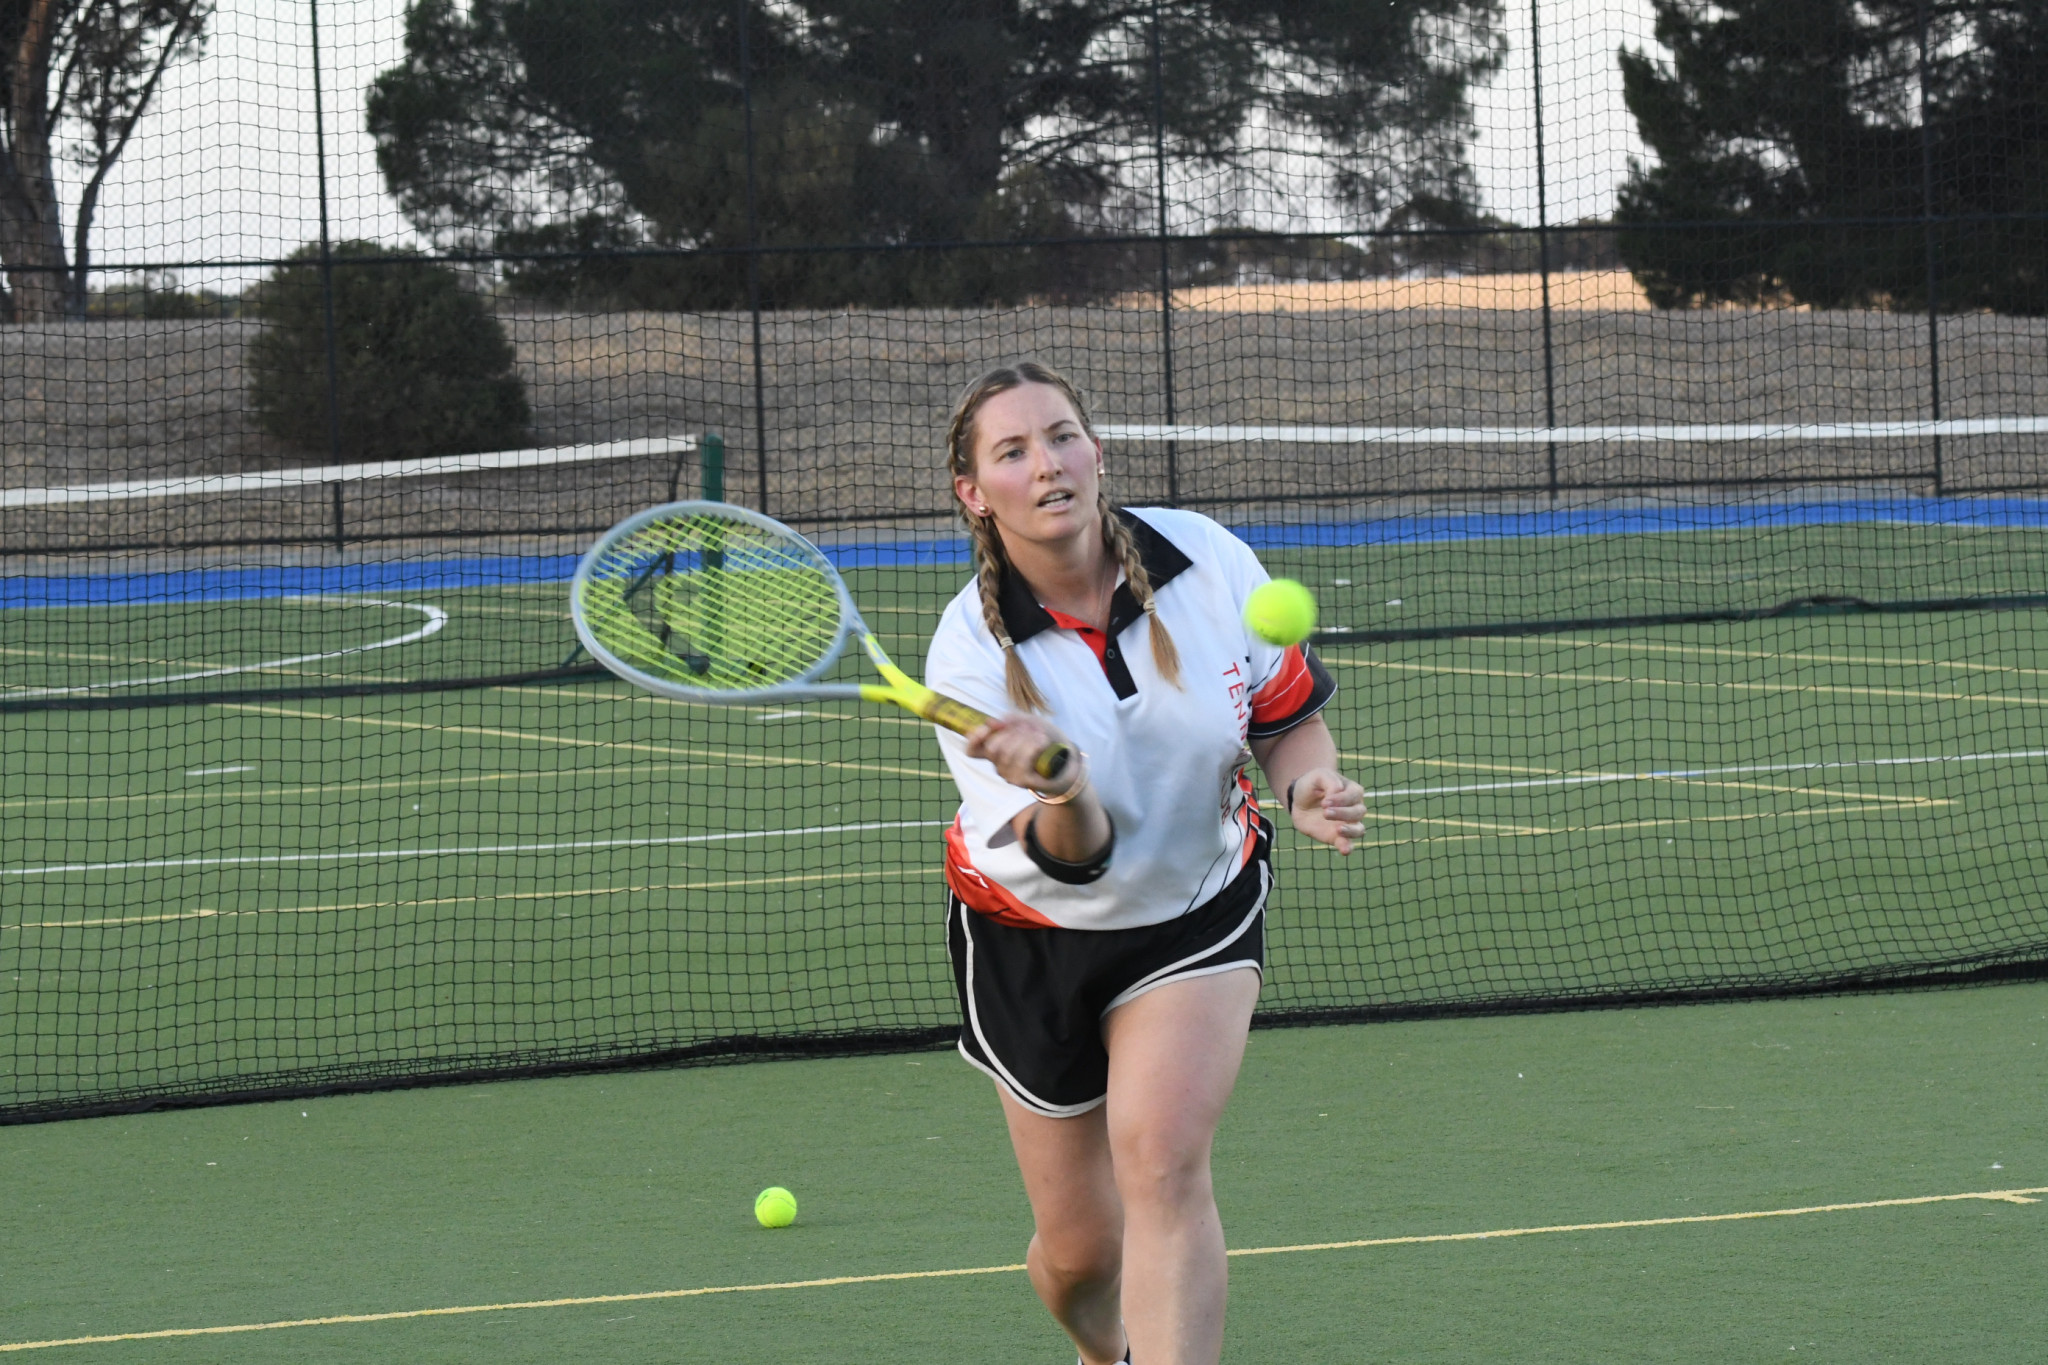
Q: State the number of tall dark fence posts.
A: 5